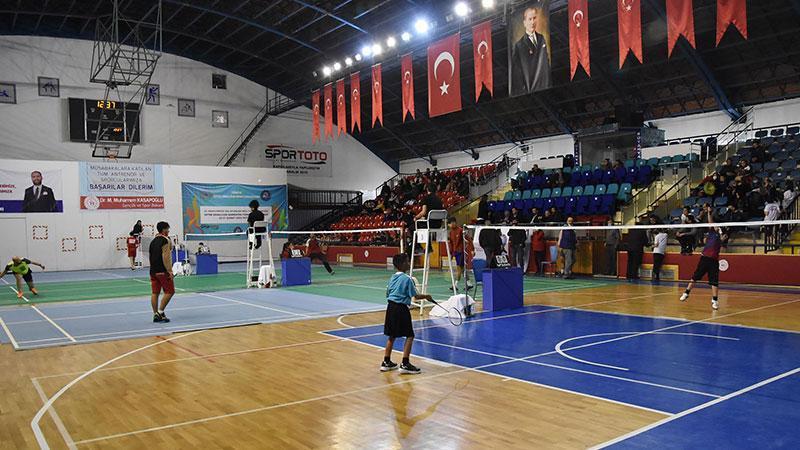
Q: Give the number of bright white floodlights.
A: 11